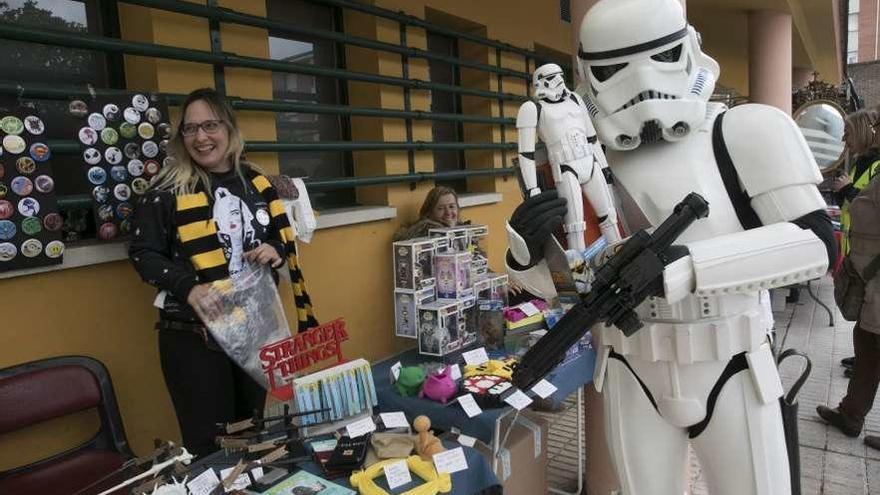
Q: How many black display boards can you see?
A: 2